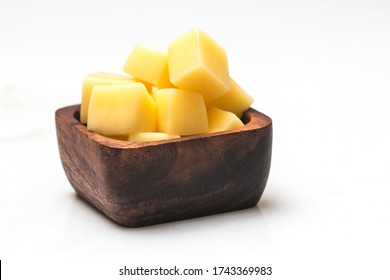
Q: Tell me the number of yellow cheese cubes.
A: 8